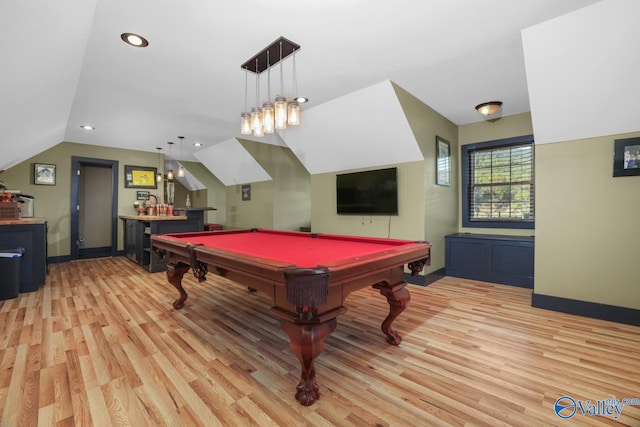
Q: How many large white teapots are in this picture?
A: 0